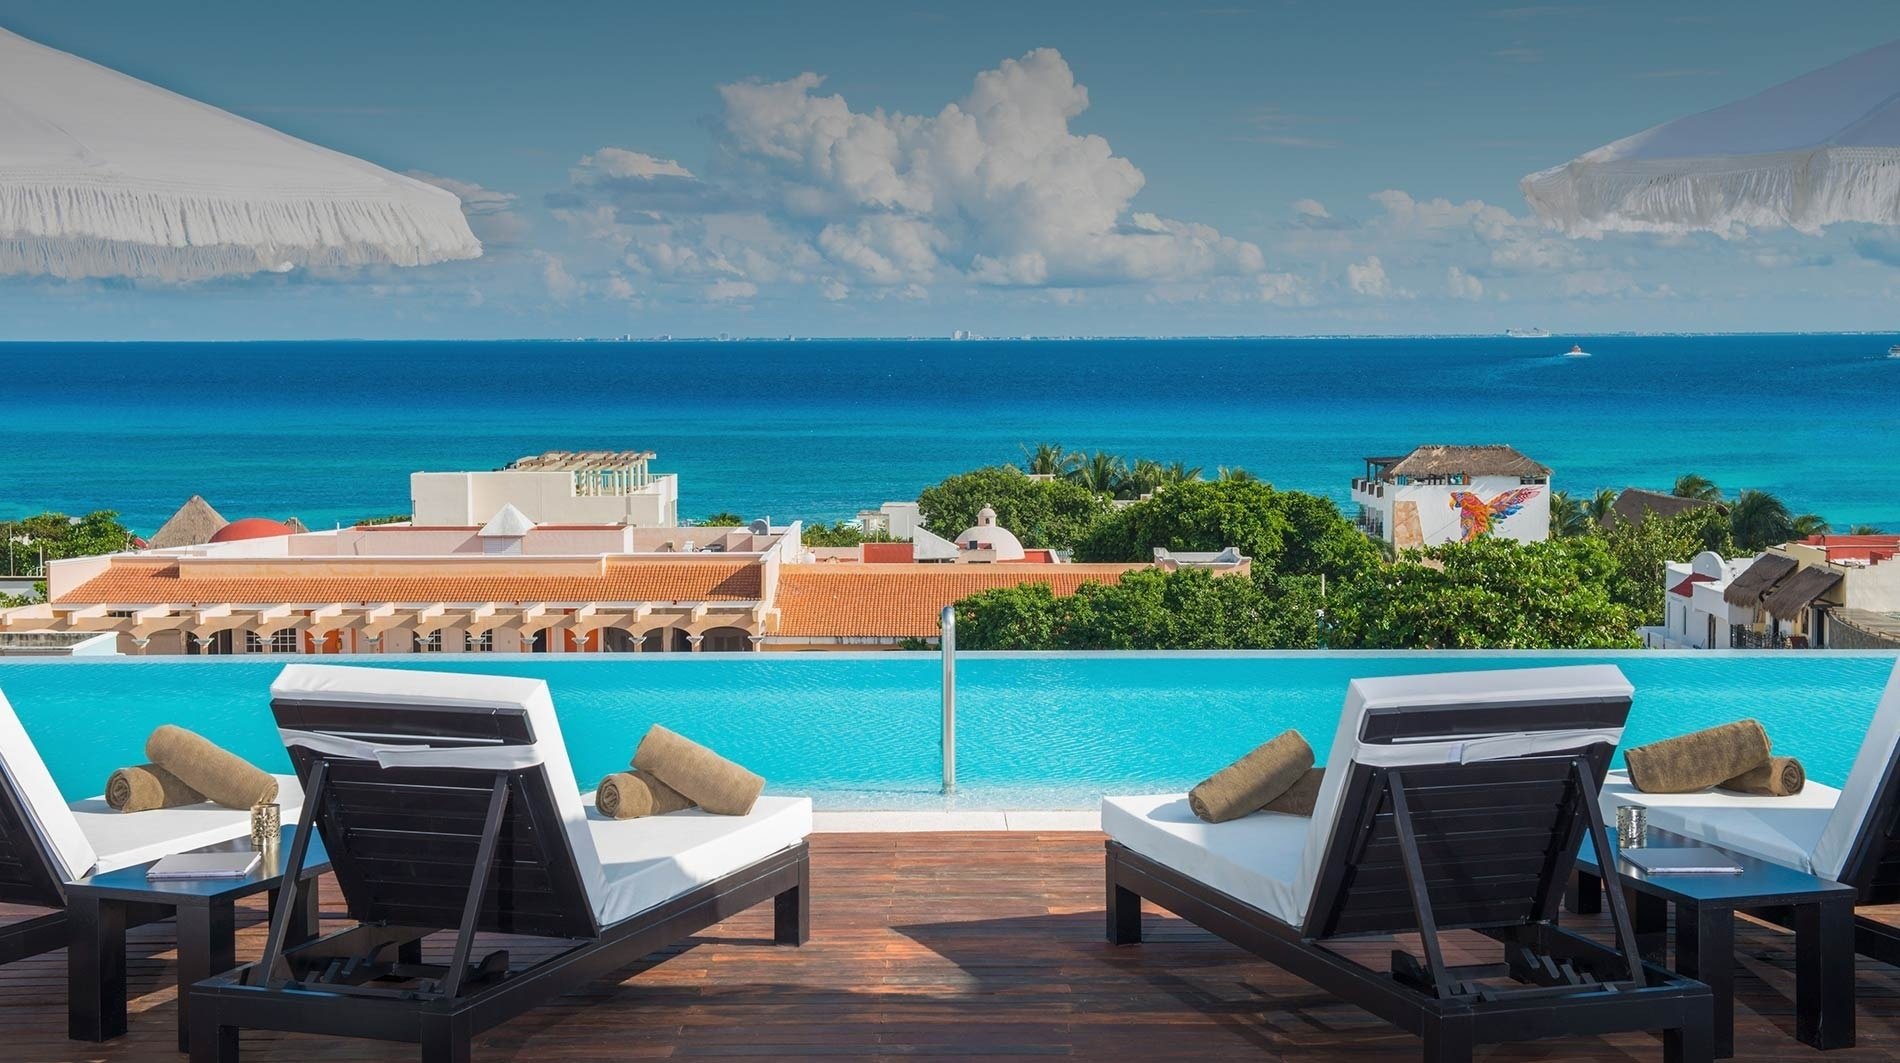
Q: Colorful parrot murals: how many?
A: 1